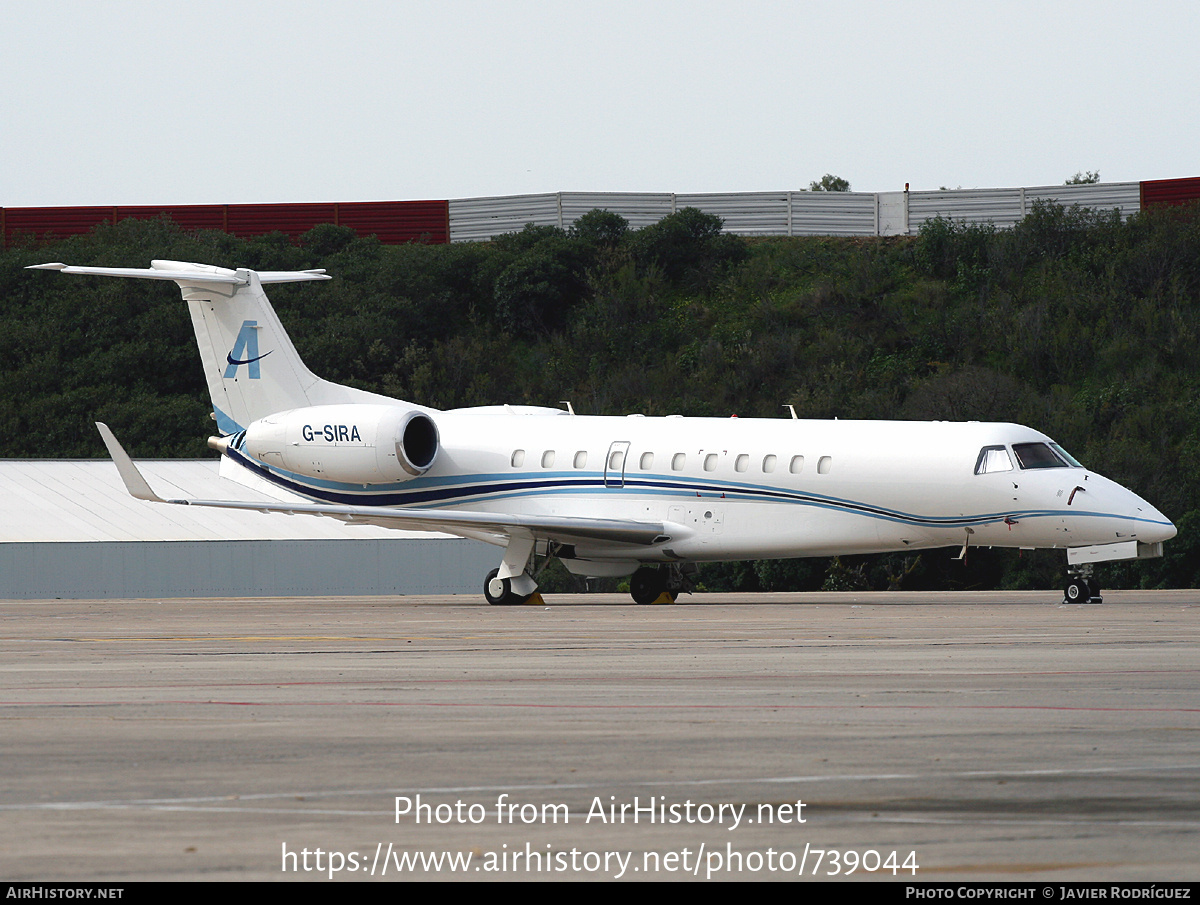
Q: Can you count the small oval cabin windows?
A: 11